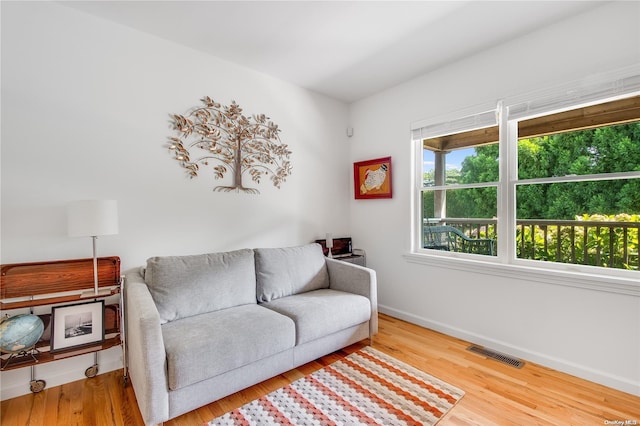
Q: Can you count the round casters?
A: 2